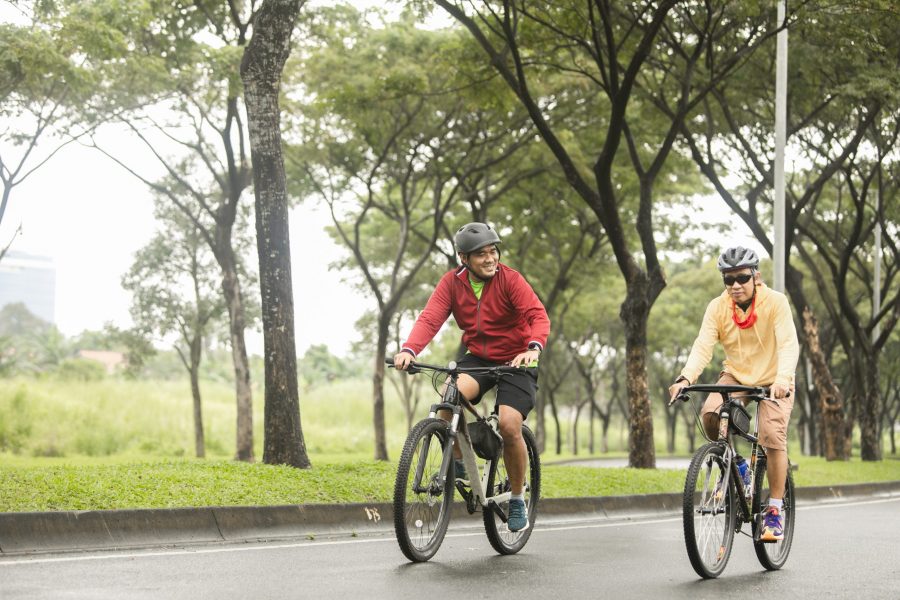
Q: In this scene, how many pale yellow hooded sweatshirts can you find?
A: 1